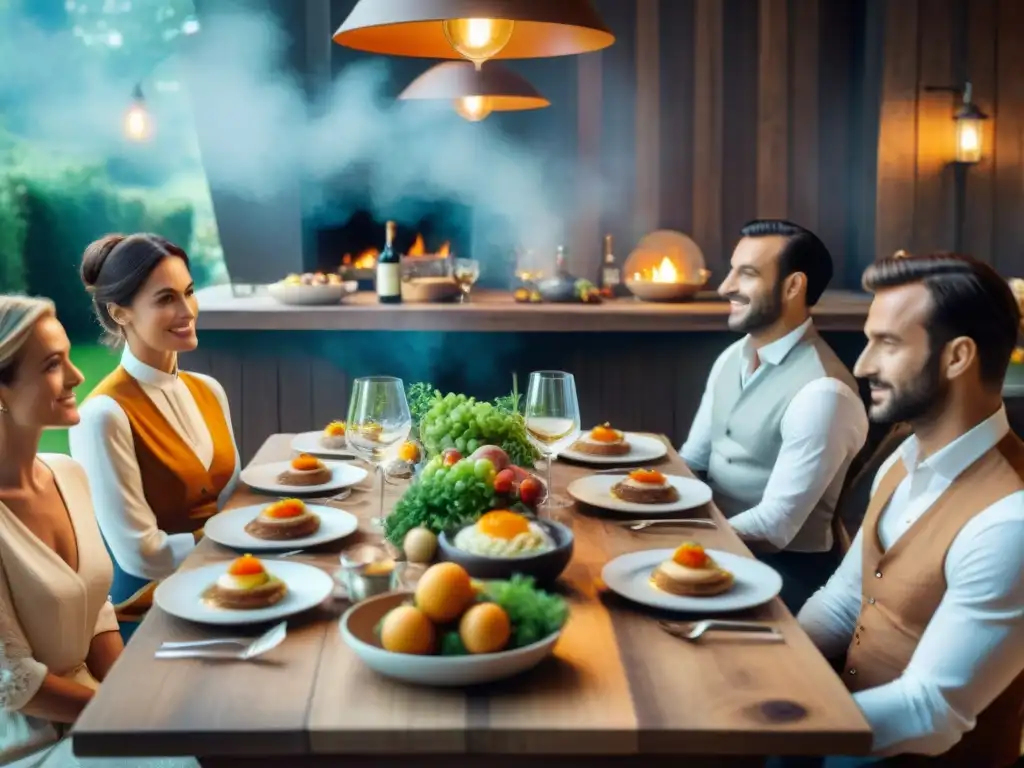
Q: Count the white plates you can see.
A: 7